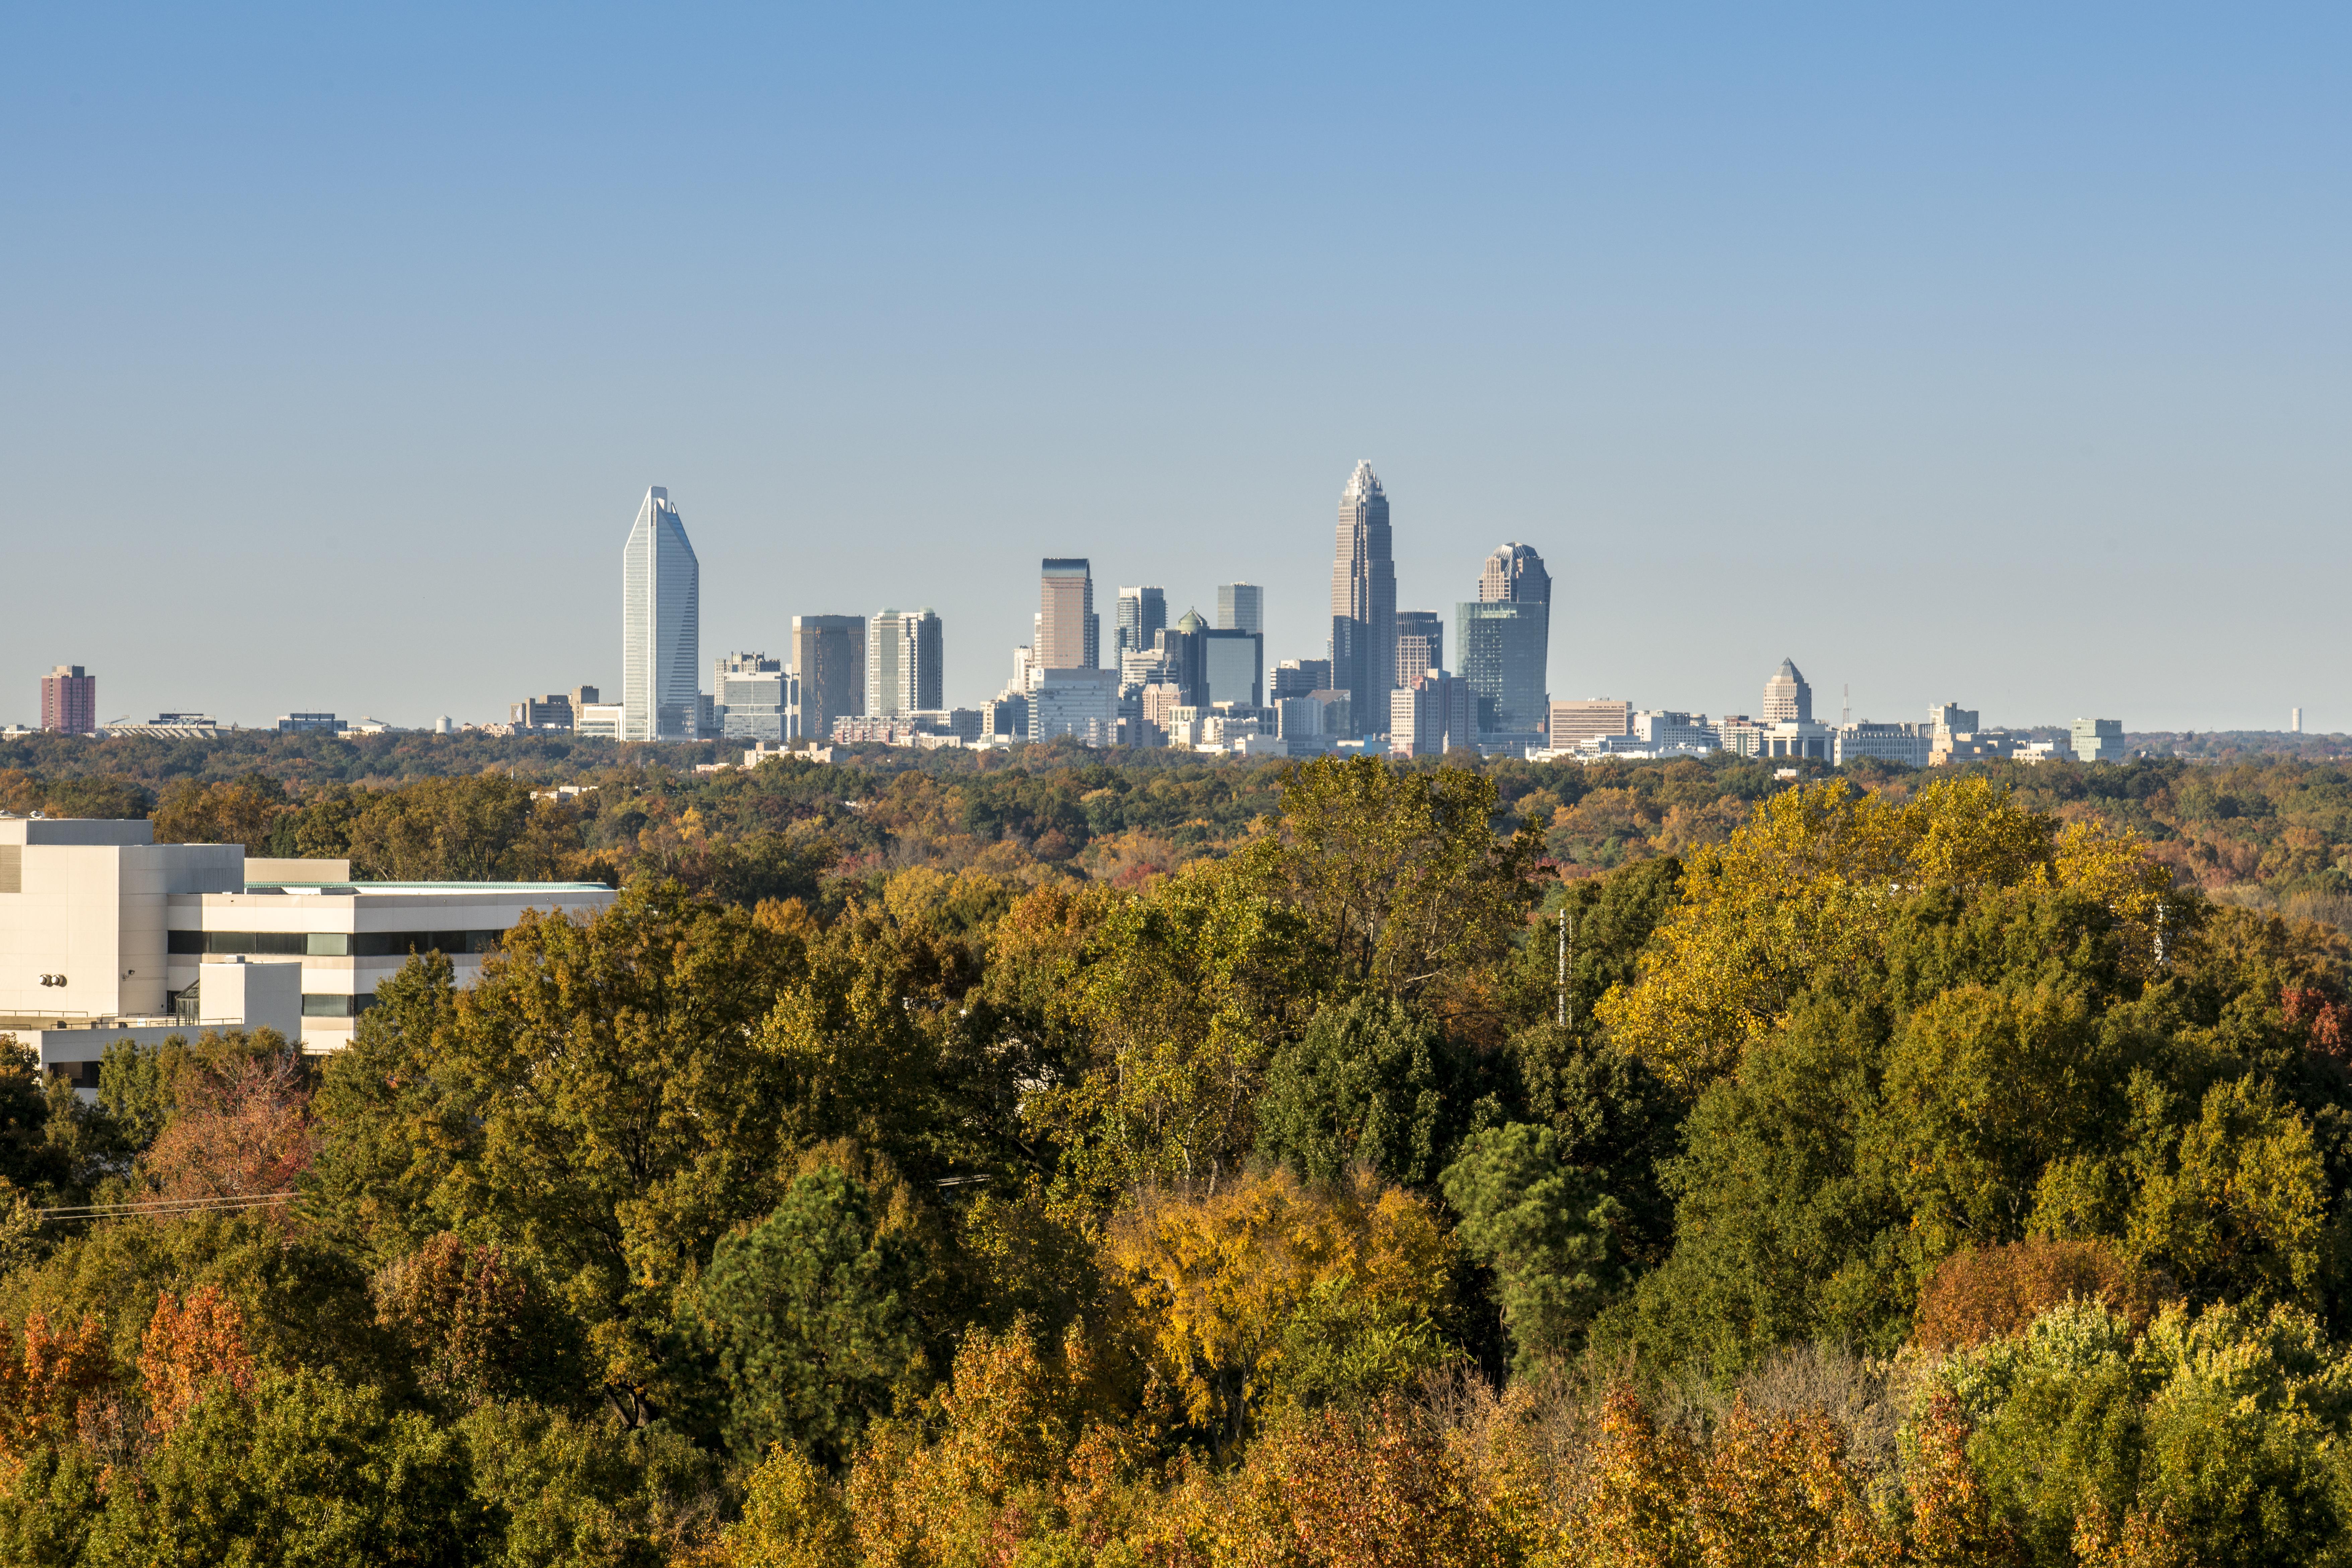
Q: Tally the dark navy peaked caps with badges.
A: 0